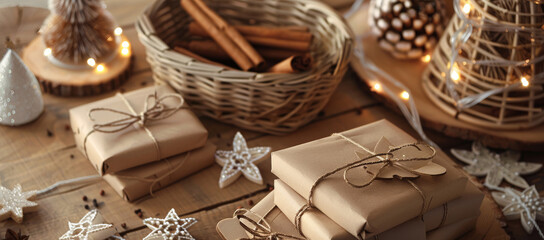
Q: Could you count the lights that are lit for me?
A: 12